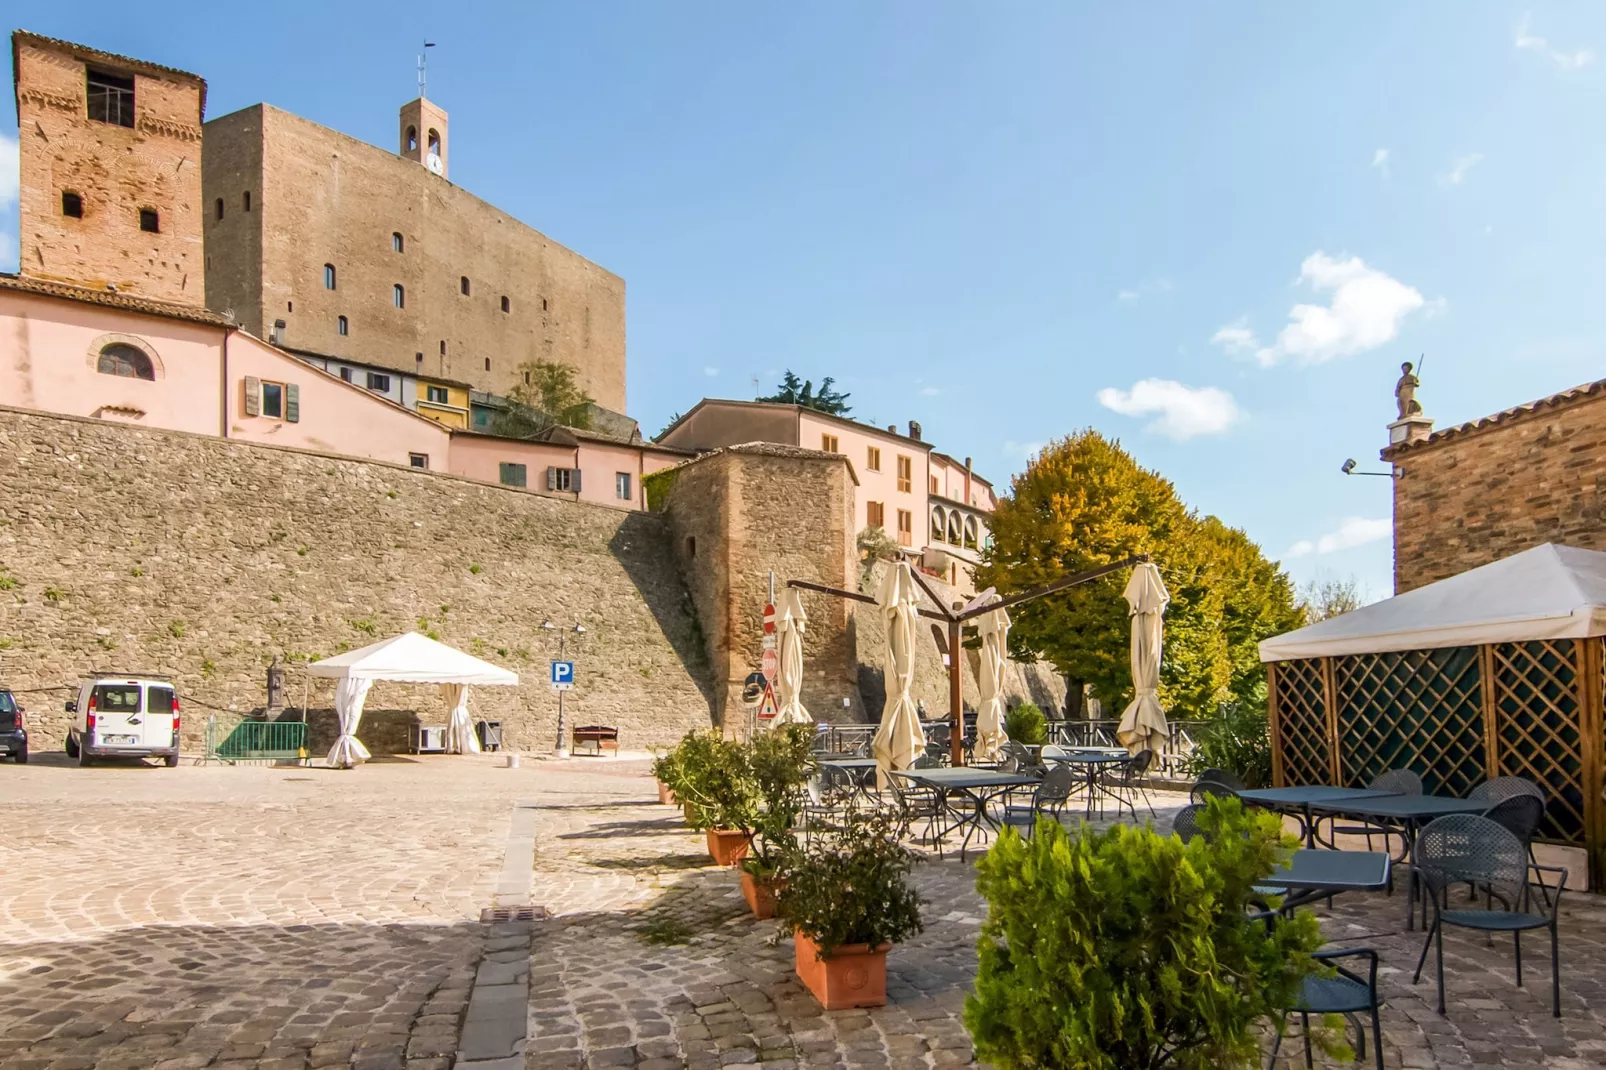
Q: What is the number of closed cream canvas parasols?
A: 4